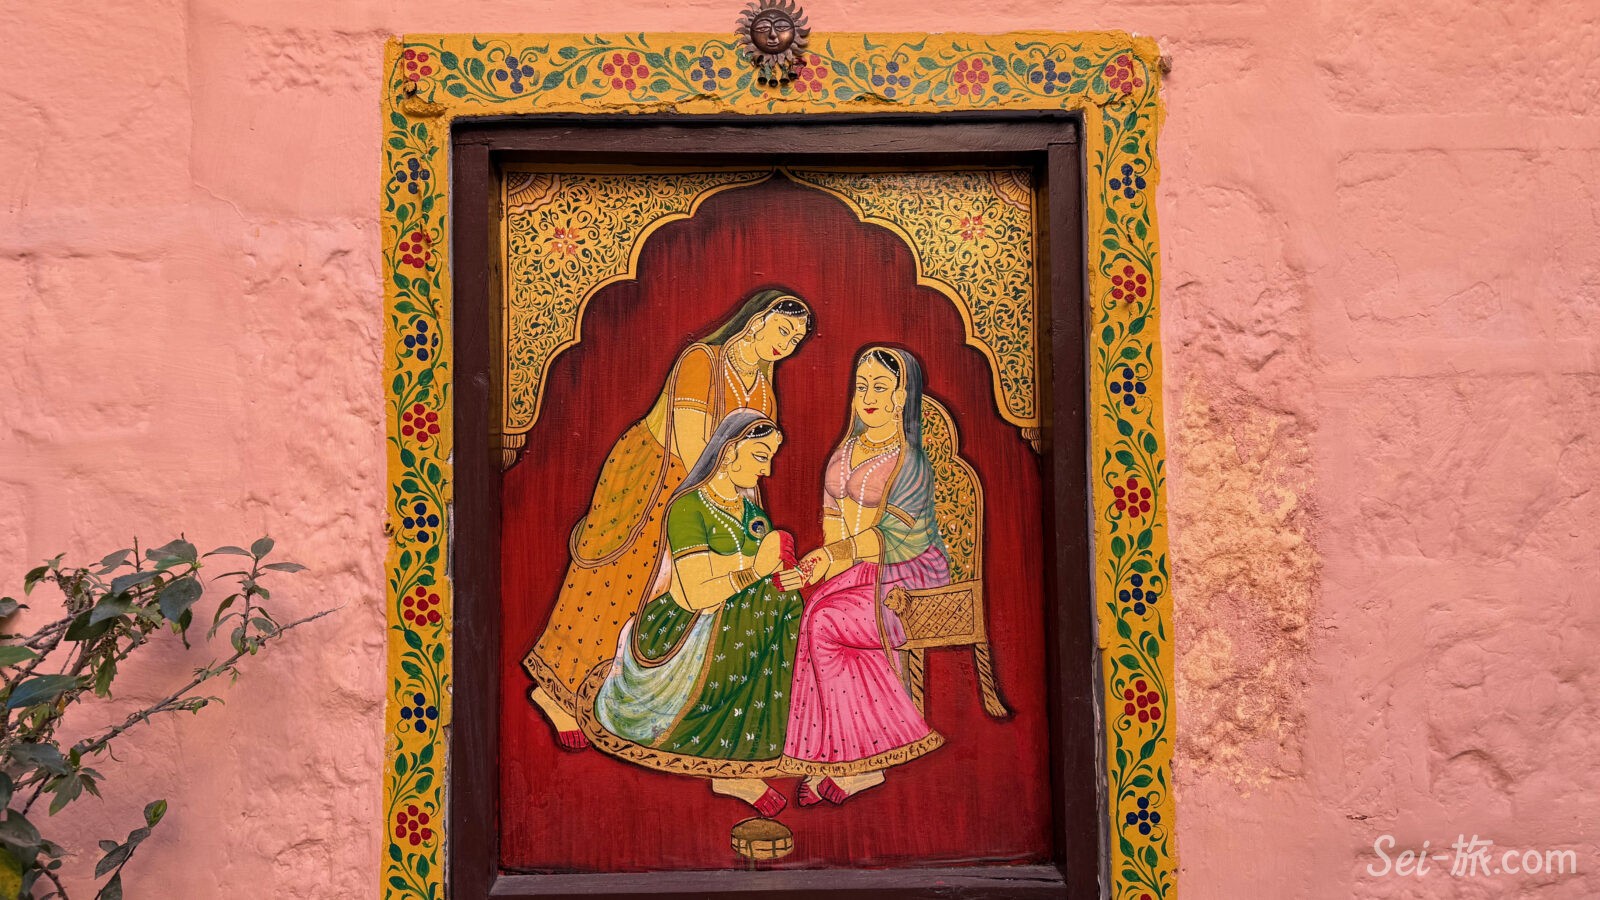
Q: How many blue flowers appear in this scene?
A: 12